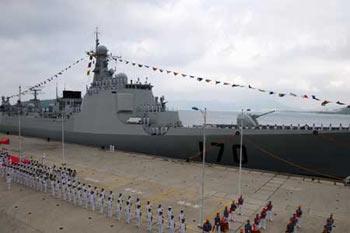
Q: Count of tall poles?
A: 4